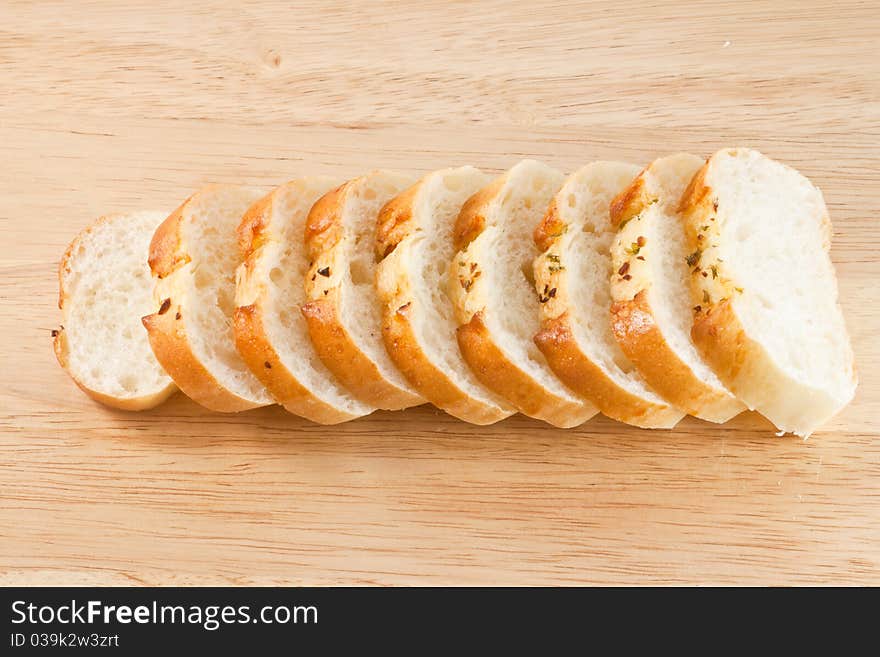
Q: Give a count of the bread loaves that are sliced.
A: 1